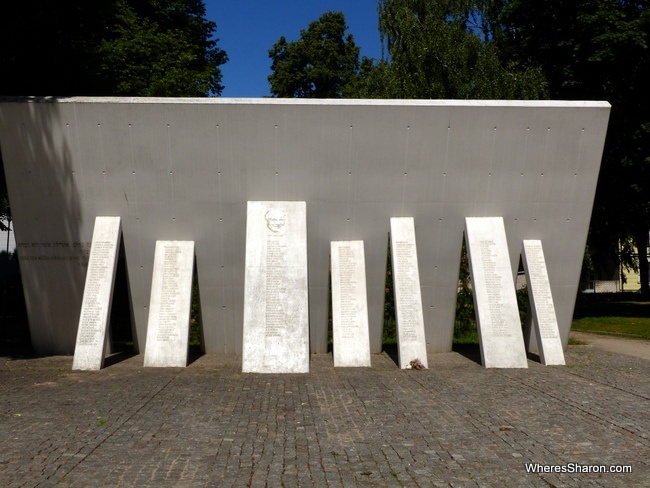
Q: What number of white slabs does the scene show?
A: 7